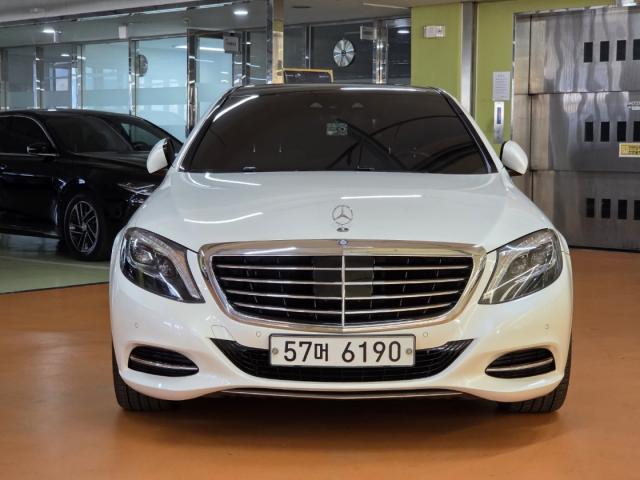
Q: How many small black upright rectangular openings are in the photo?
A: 12